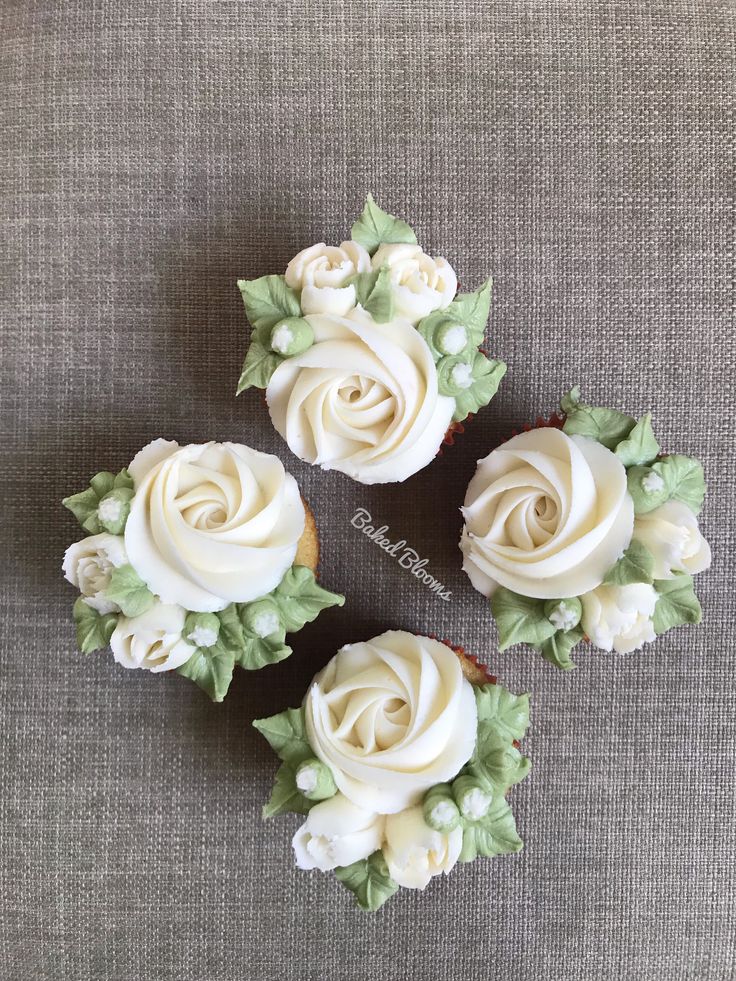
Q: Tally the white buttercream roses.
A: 4